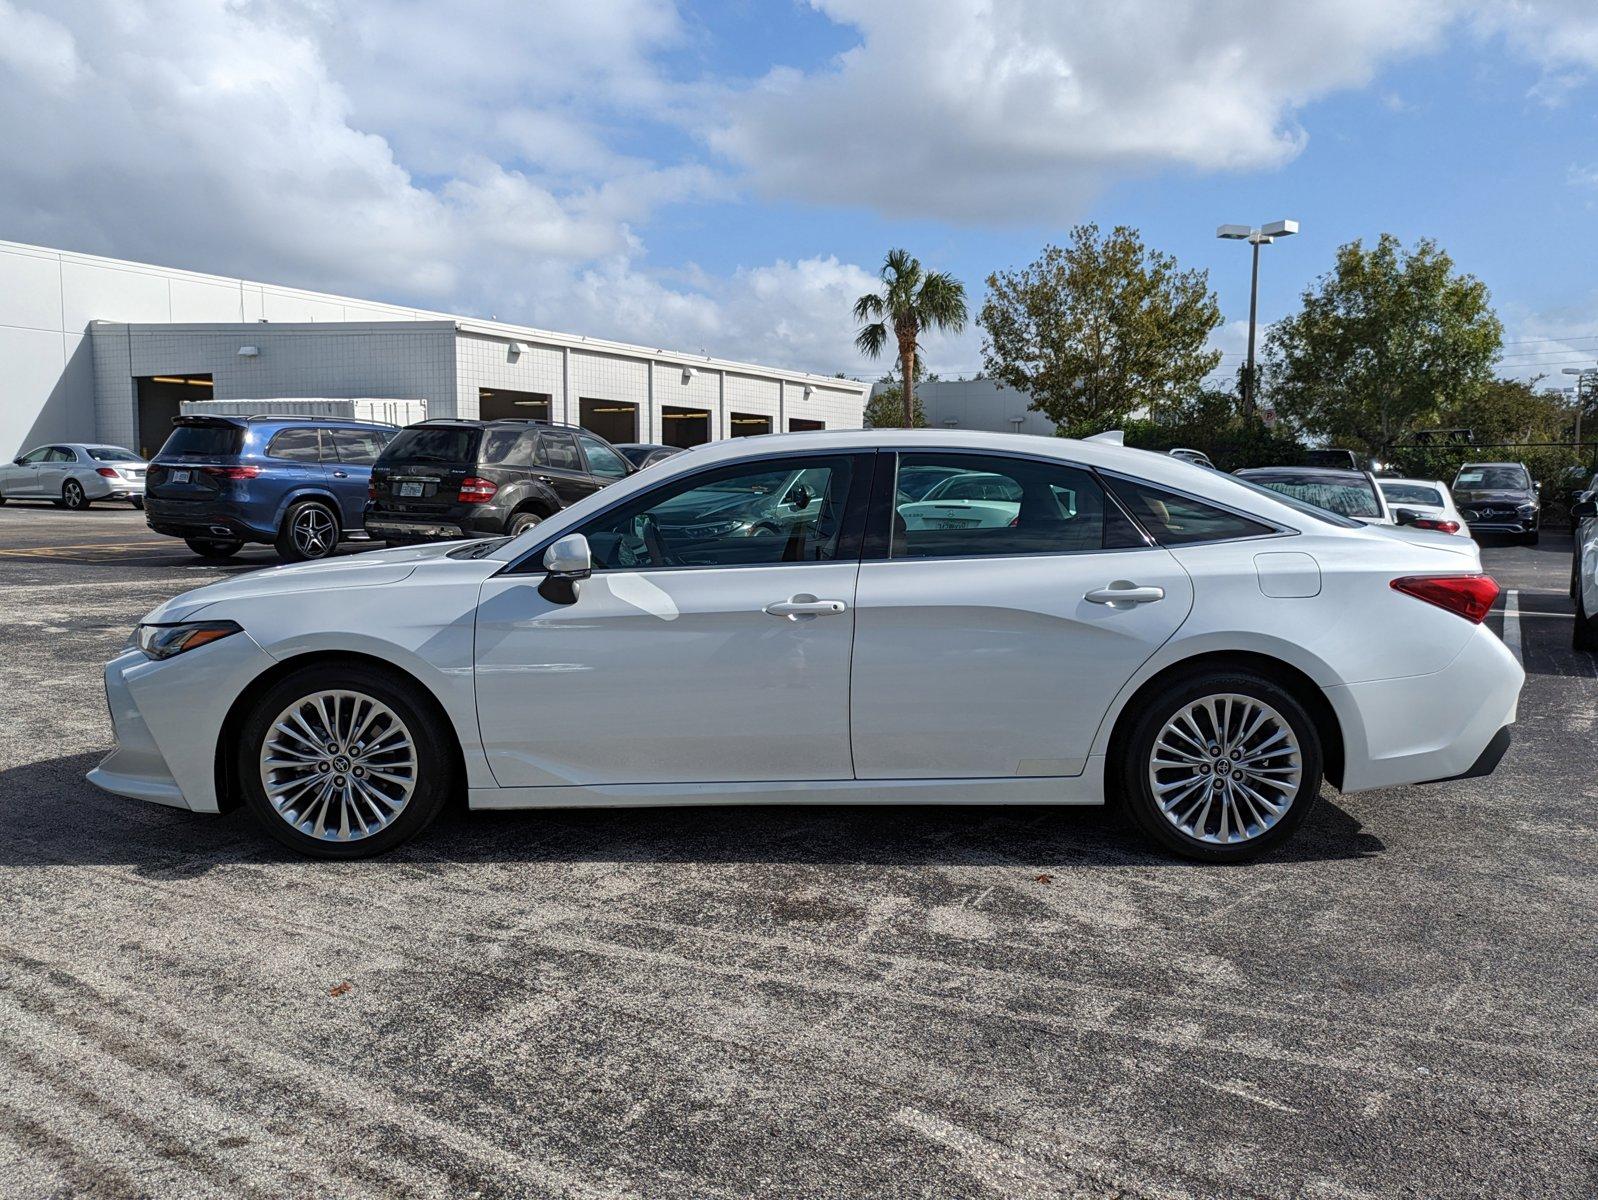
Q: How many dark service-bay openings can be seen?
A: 6